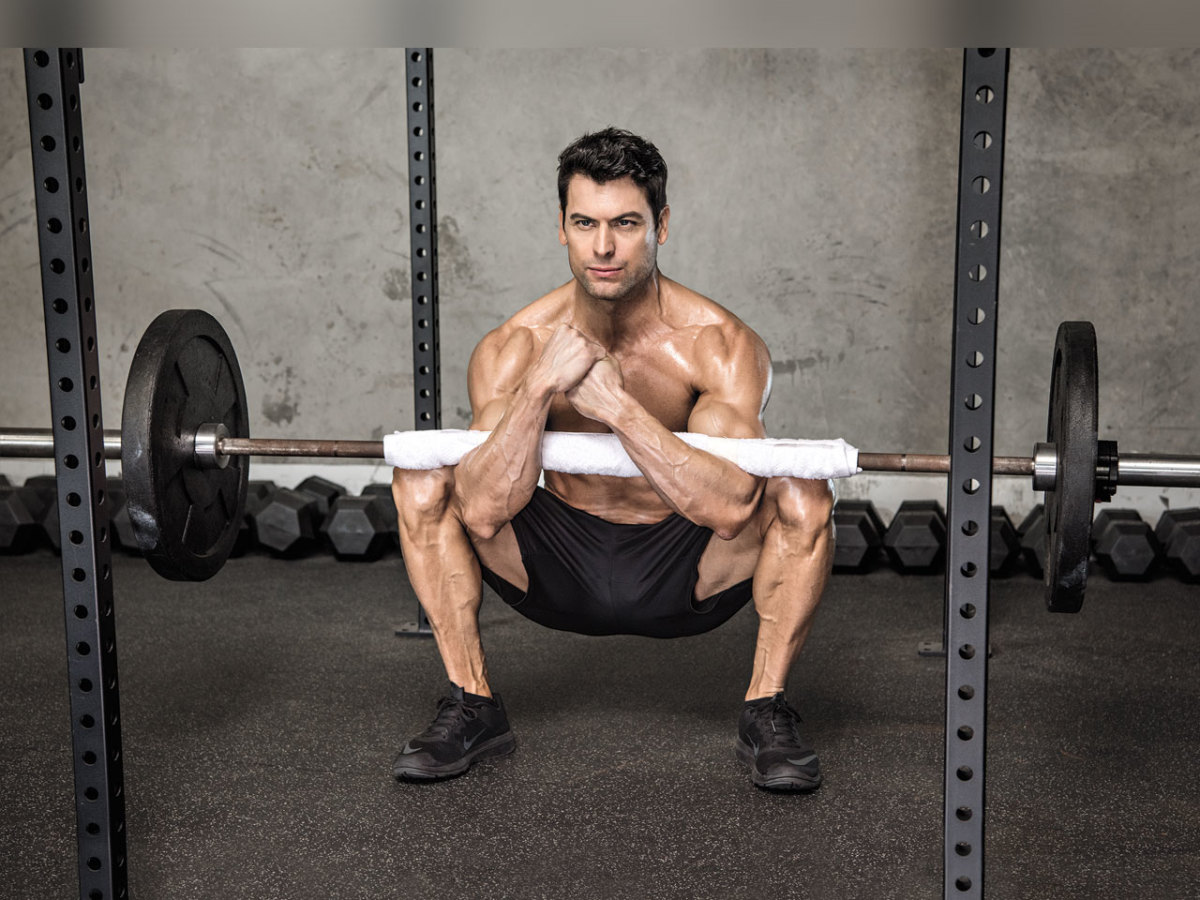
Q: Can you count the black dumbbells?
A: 12